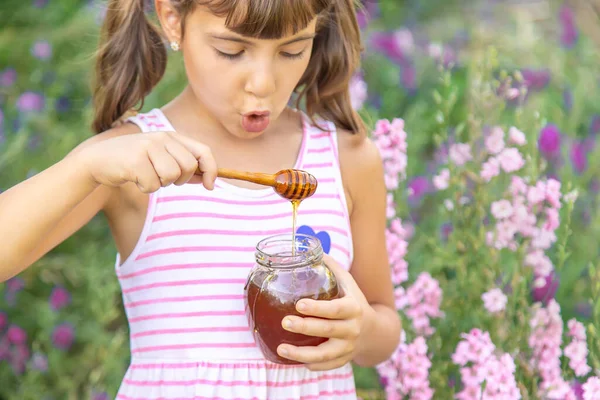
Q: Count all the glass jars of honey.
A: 1